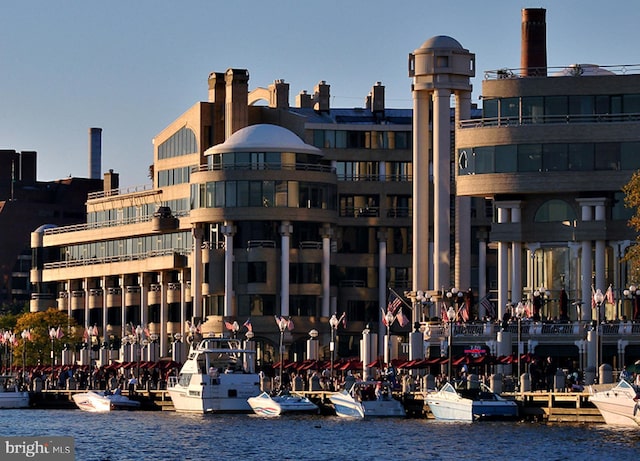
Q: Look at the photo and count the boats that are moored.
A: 7